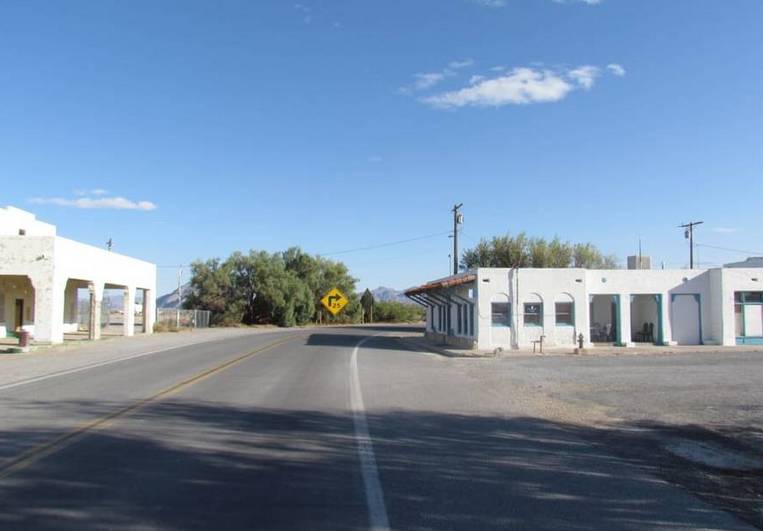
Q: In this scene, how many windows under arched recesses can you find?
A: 3